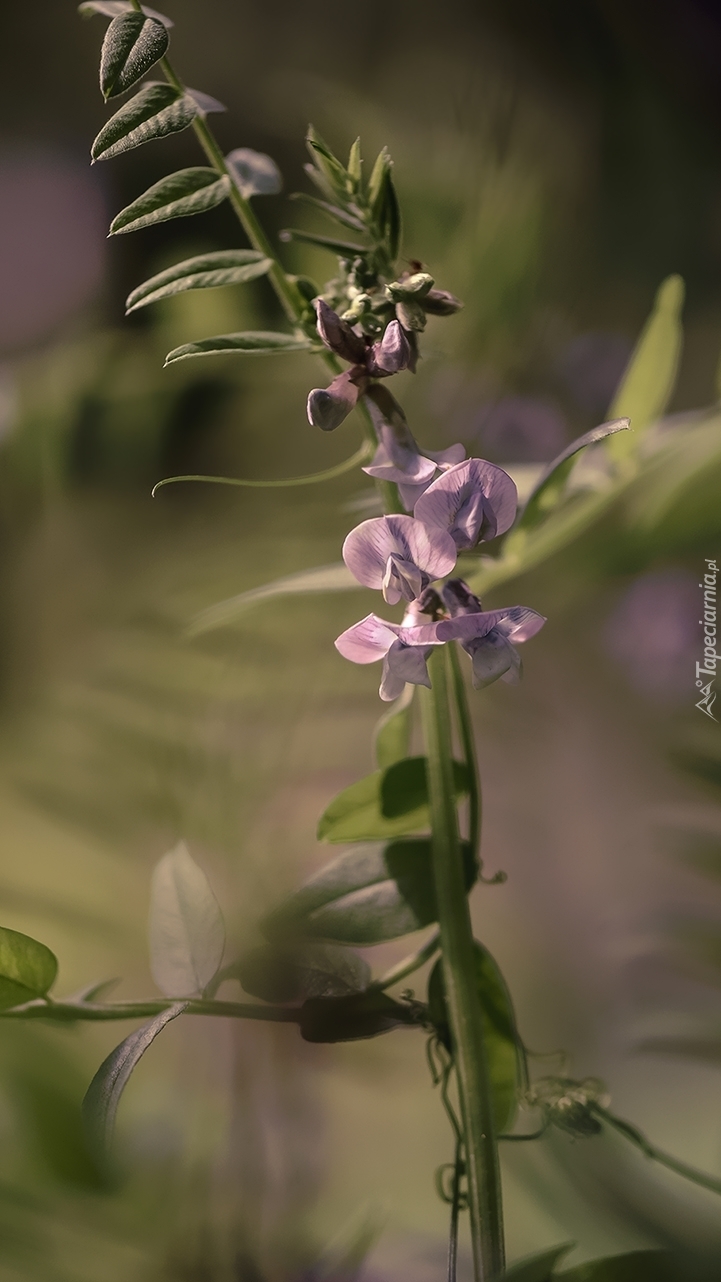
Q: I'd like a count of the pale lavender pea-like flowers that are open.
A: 5